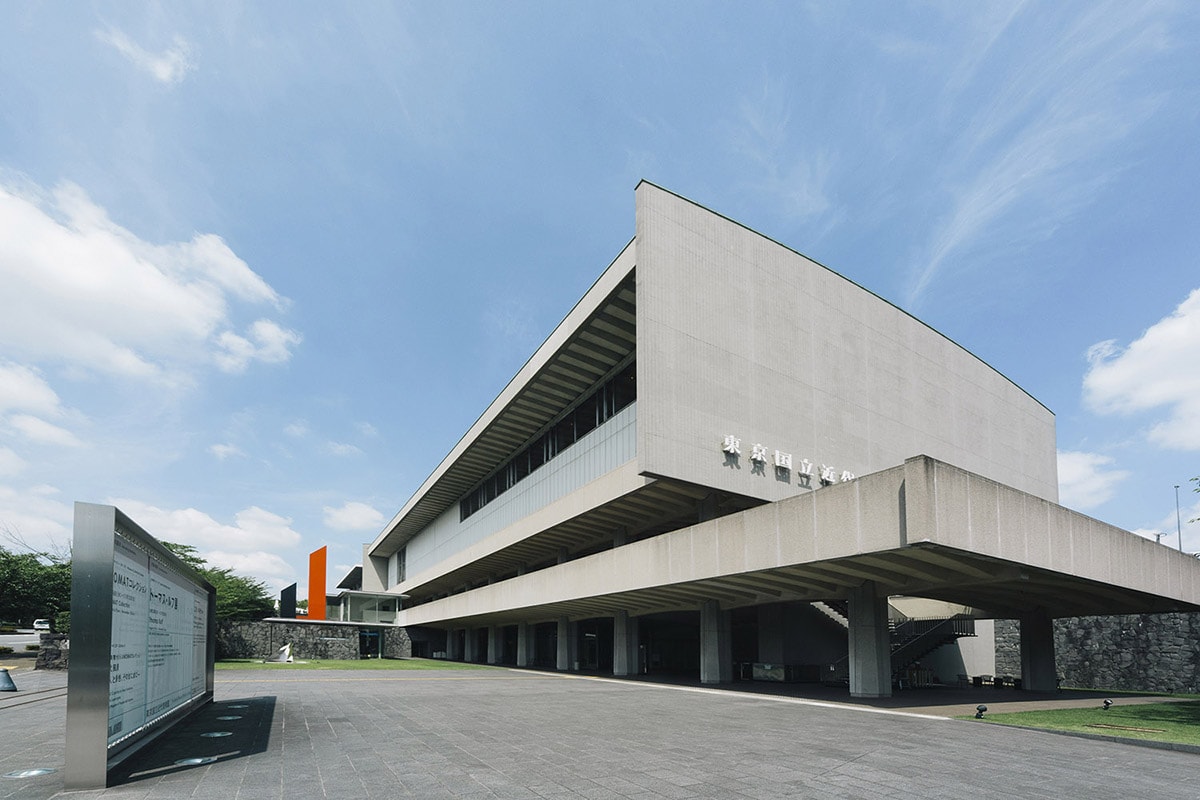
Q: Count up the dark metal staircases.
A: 1